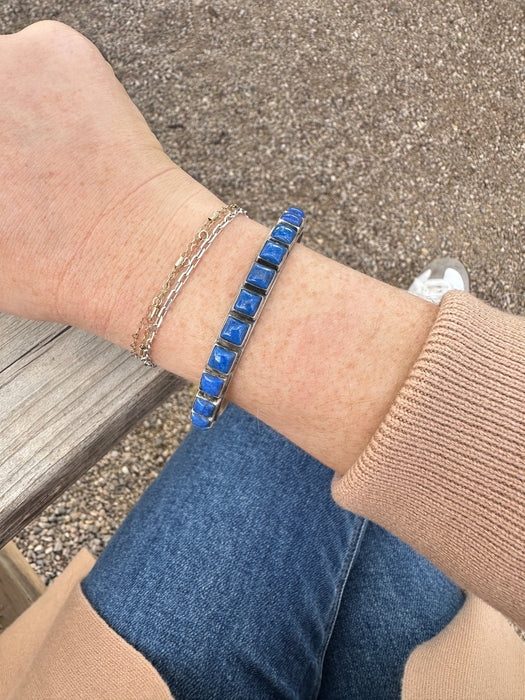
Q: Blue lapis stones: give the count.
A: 11